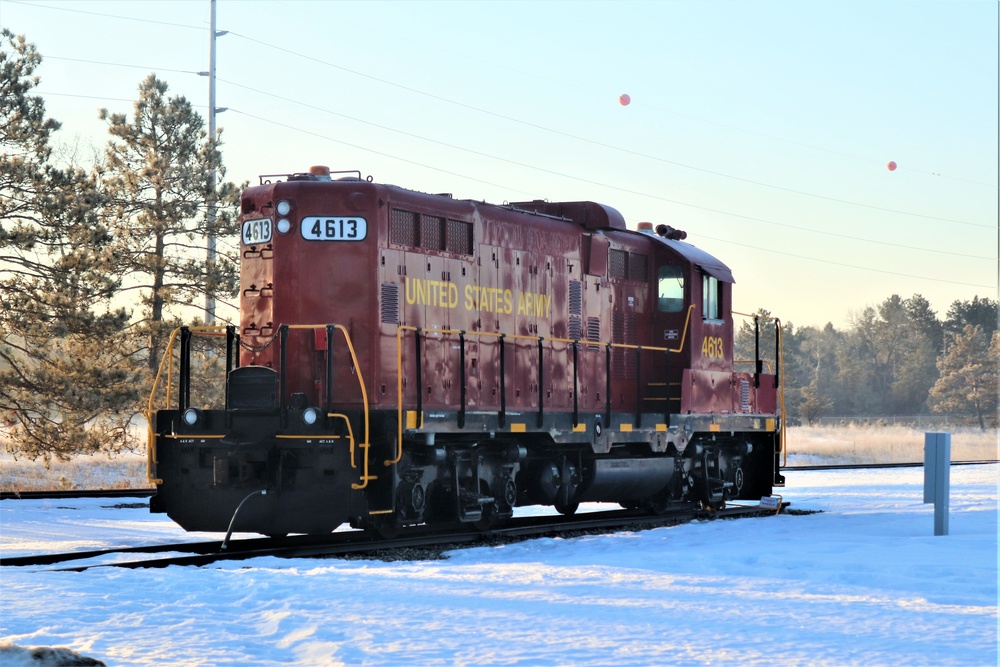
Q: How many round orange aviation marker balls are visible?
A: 2